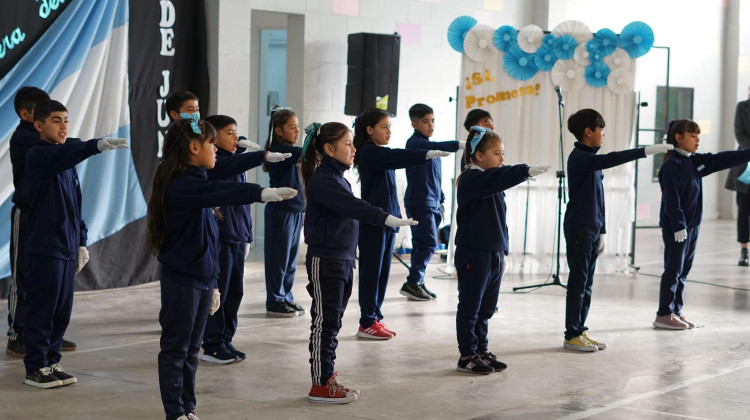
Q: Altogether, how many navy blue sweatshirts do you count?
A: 13